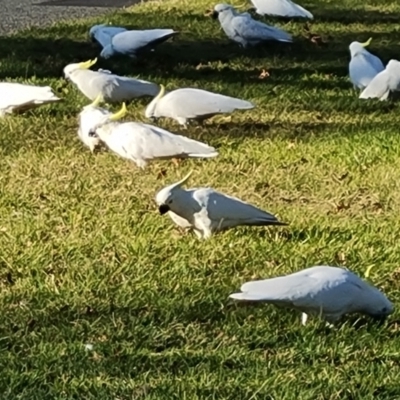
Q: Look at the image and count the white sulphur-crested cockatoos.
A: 13